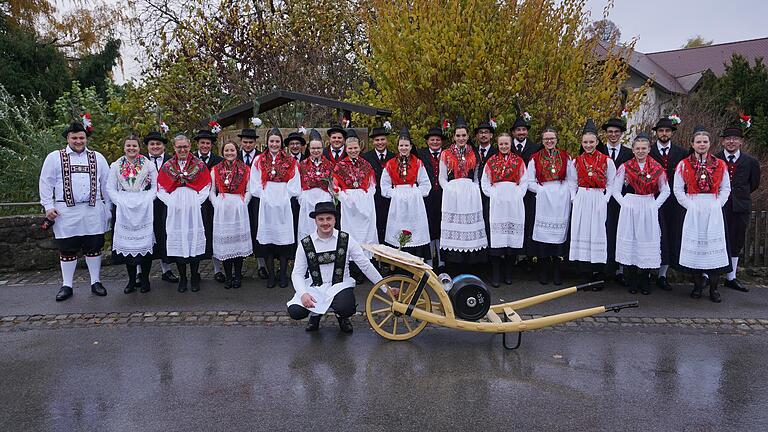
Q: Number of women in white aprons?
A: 13